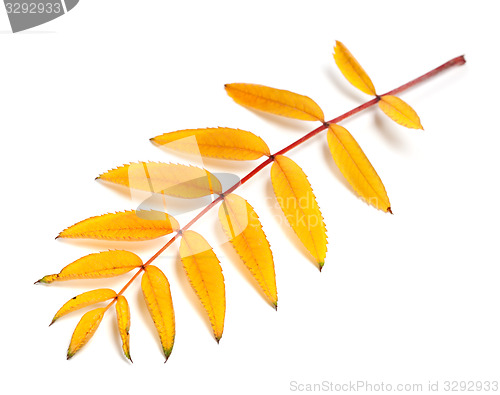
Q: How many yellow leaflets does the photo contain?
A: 15